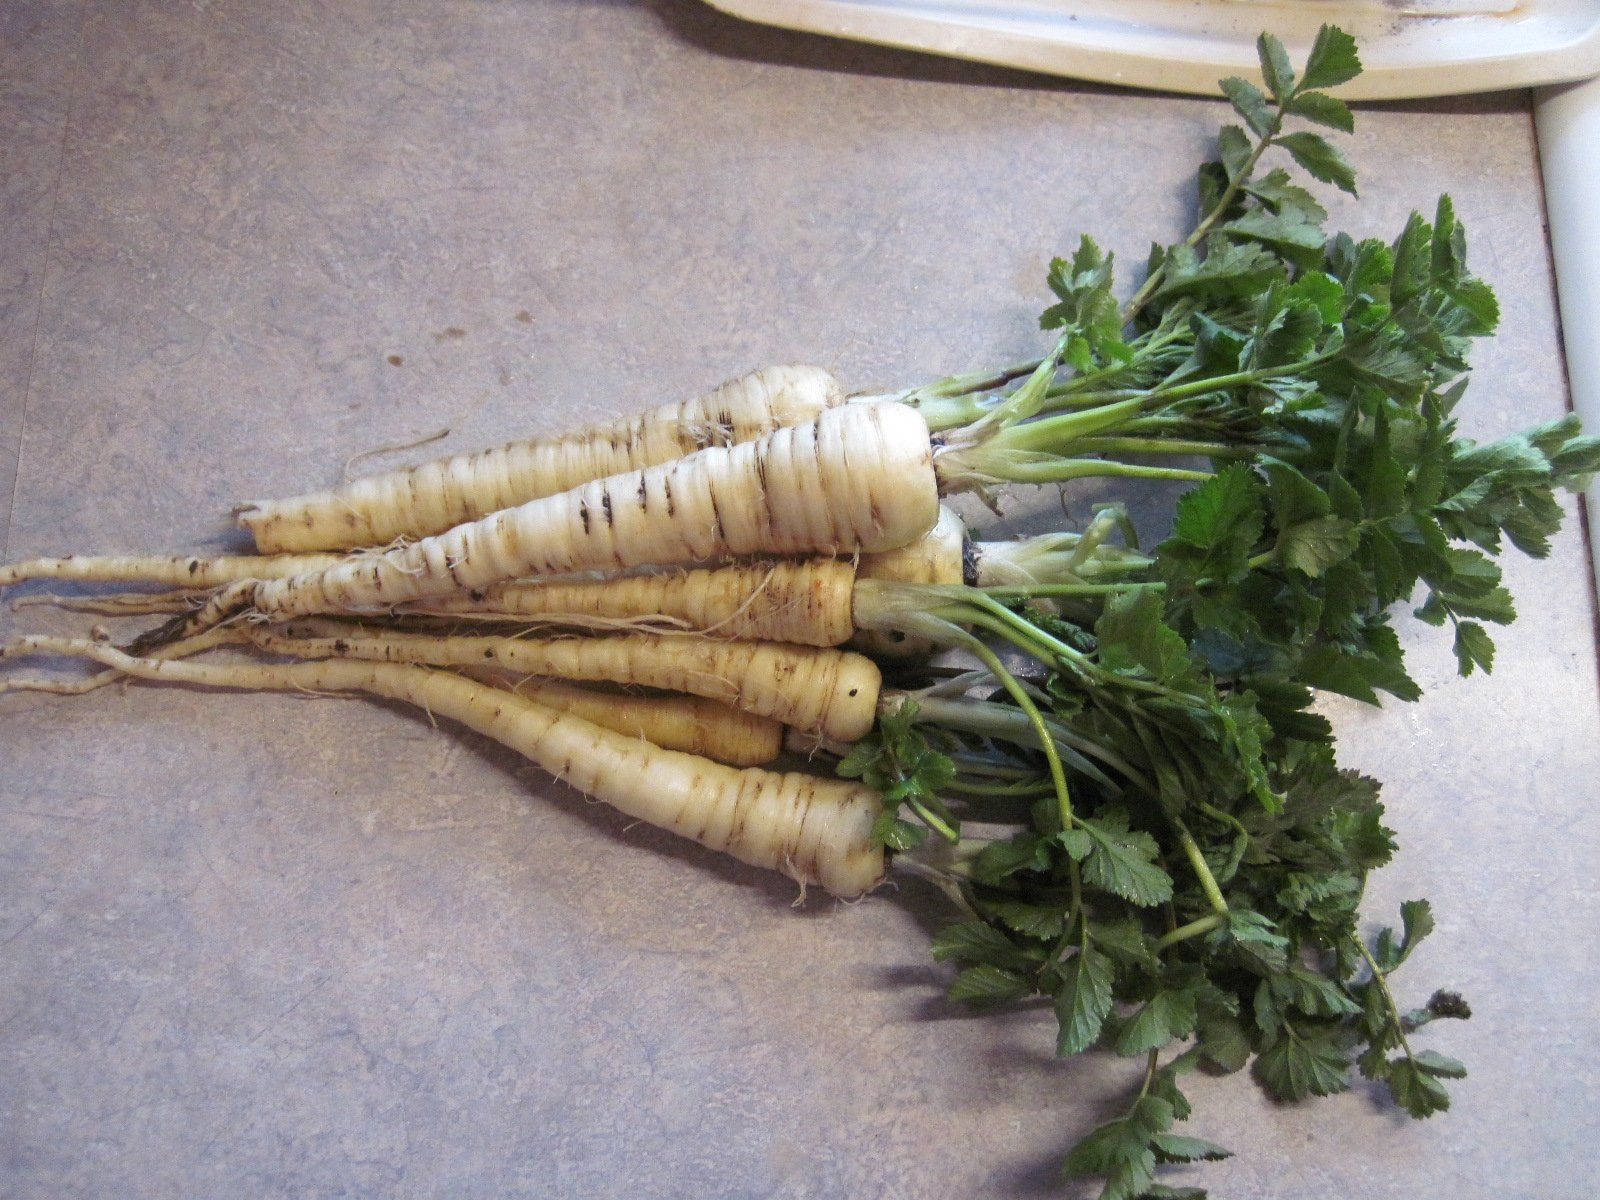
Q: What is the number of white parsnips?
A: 7